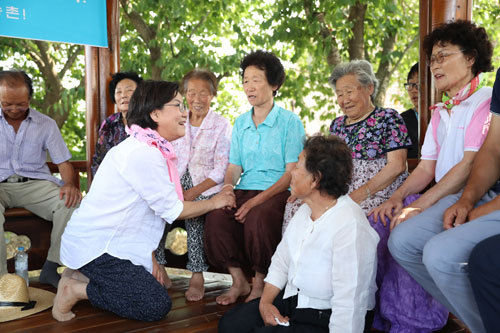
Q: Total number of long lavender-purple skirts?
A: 1